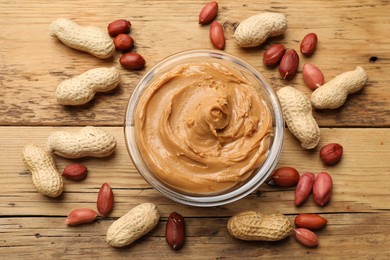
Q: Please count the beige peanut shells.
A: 9